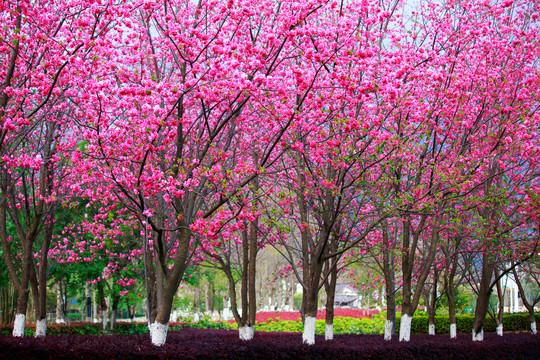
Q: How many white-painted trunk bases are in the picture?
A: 13